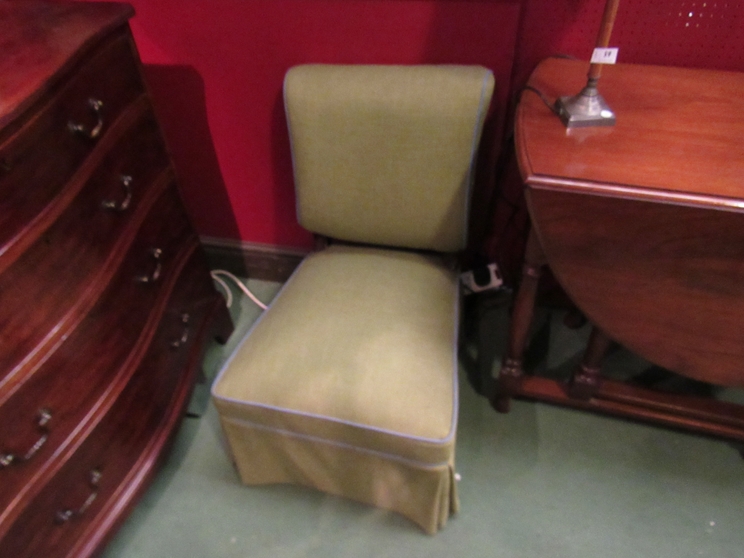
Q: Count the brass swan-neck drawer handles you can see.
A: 6